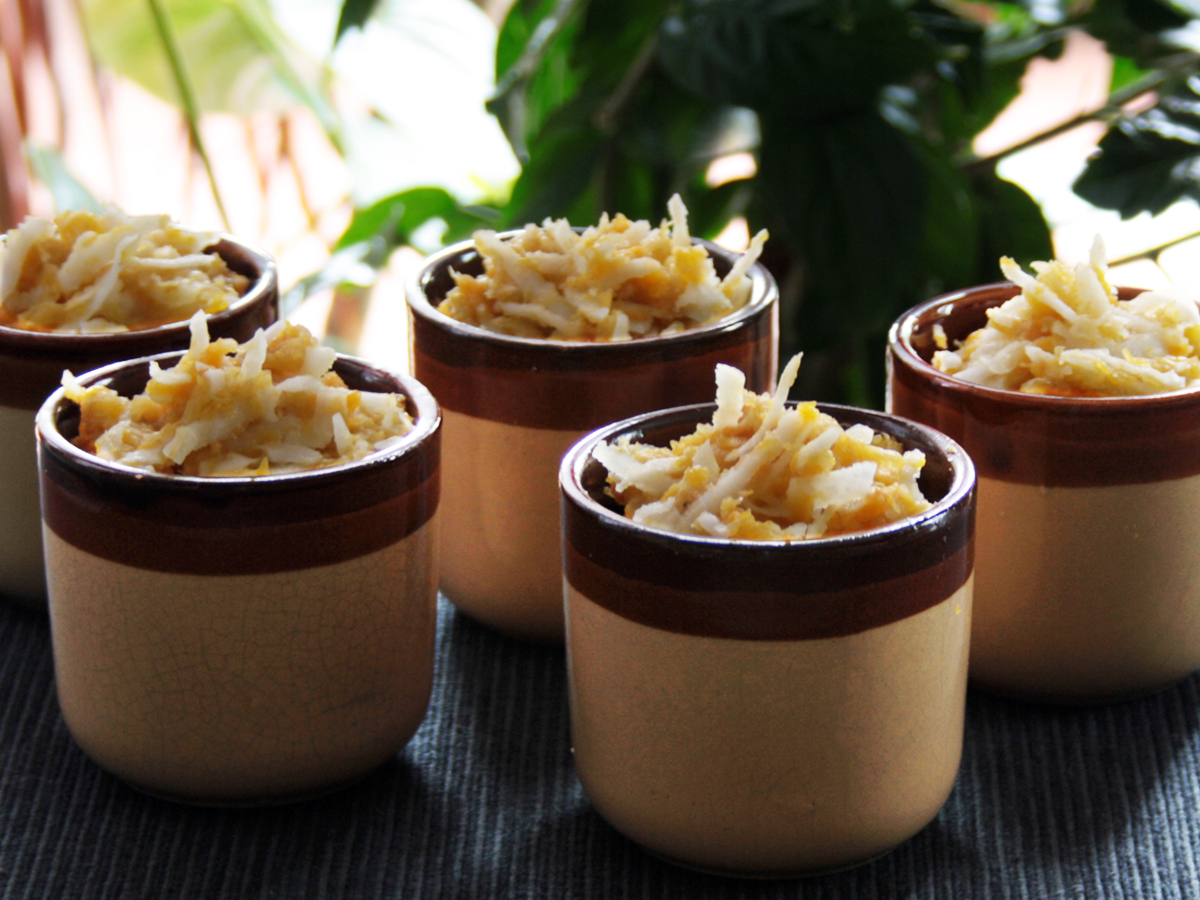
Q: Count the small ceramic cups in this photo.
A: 5